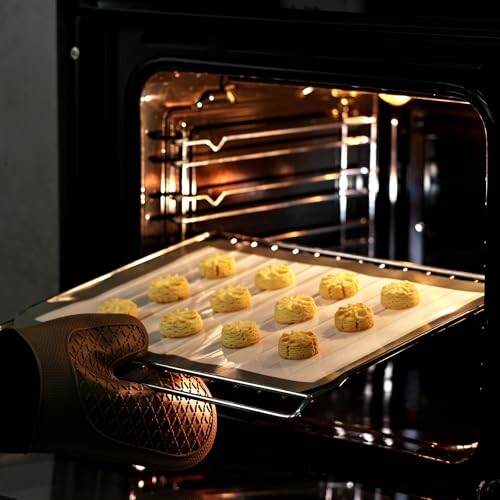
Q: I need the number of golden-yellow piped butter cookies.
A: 12